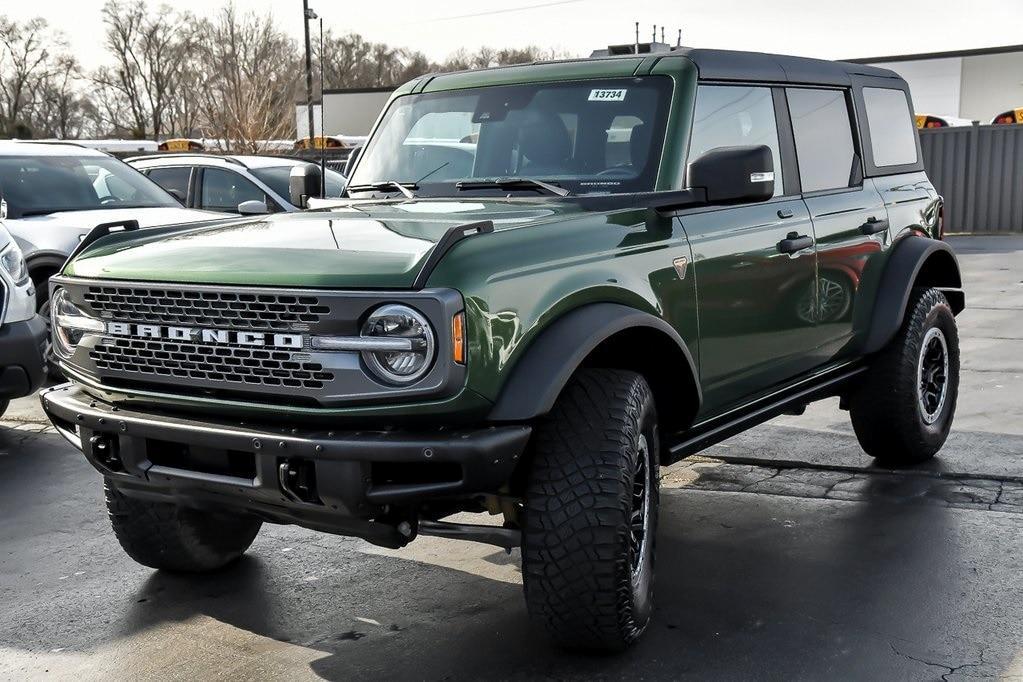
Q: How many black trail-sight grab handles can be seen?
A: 2